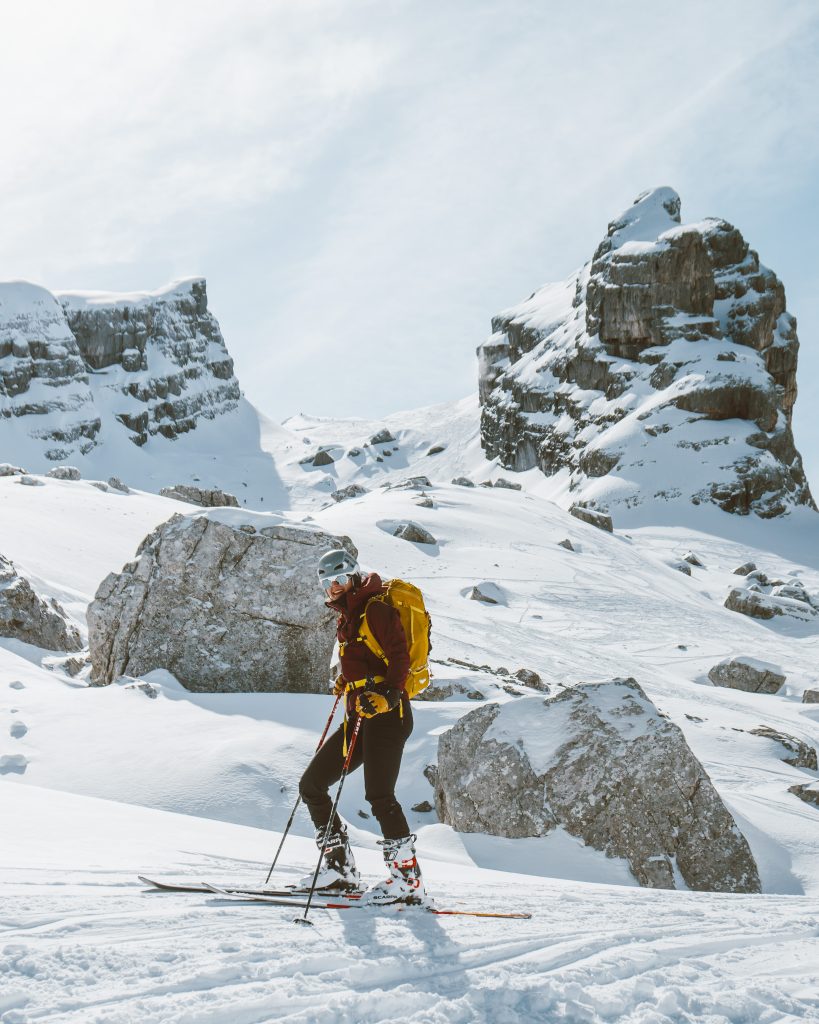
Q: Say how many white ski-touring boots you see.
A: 2